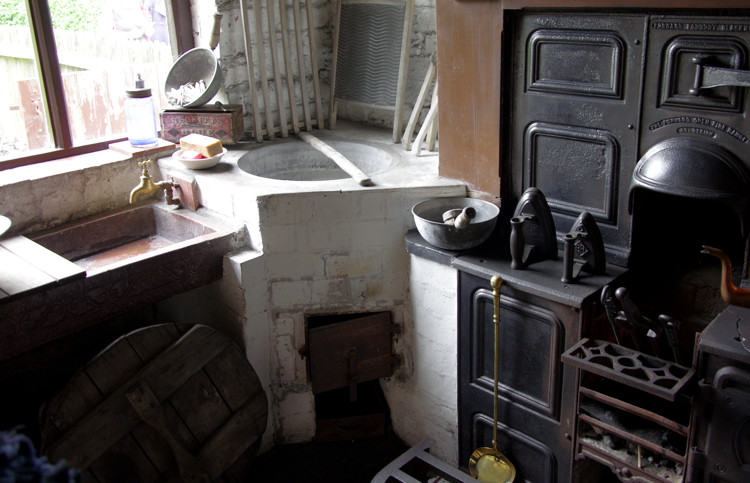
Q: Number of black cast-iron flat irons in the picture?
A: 2